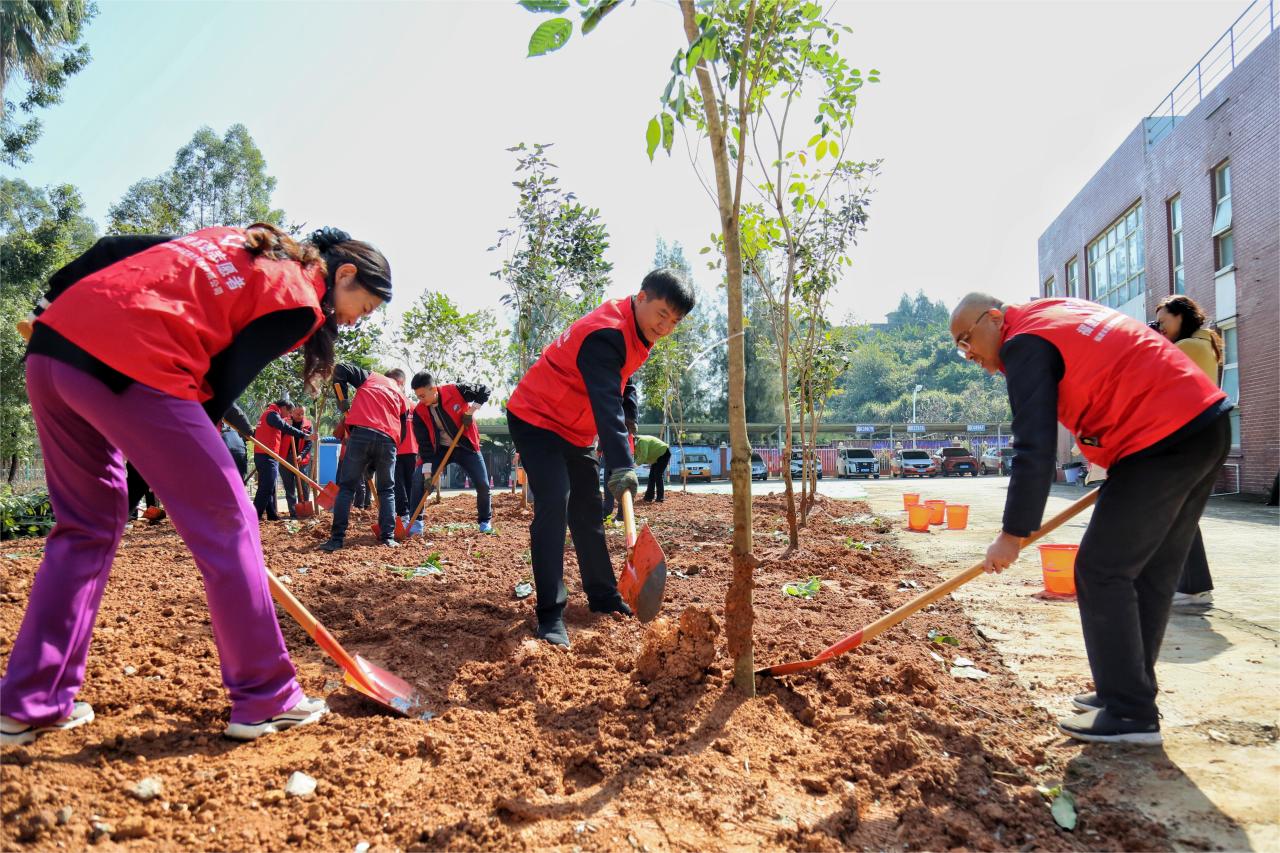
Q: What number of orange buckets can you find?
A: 5